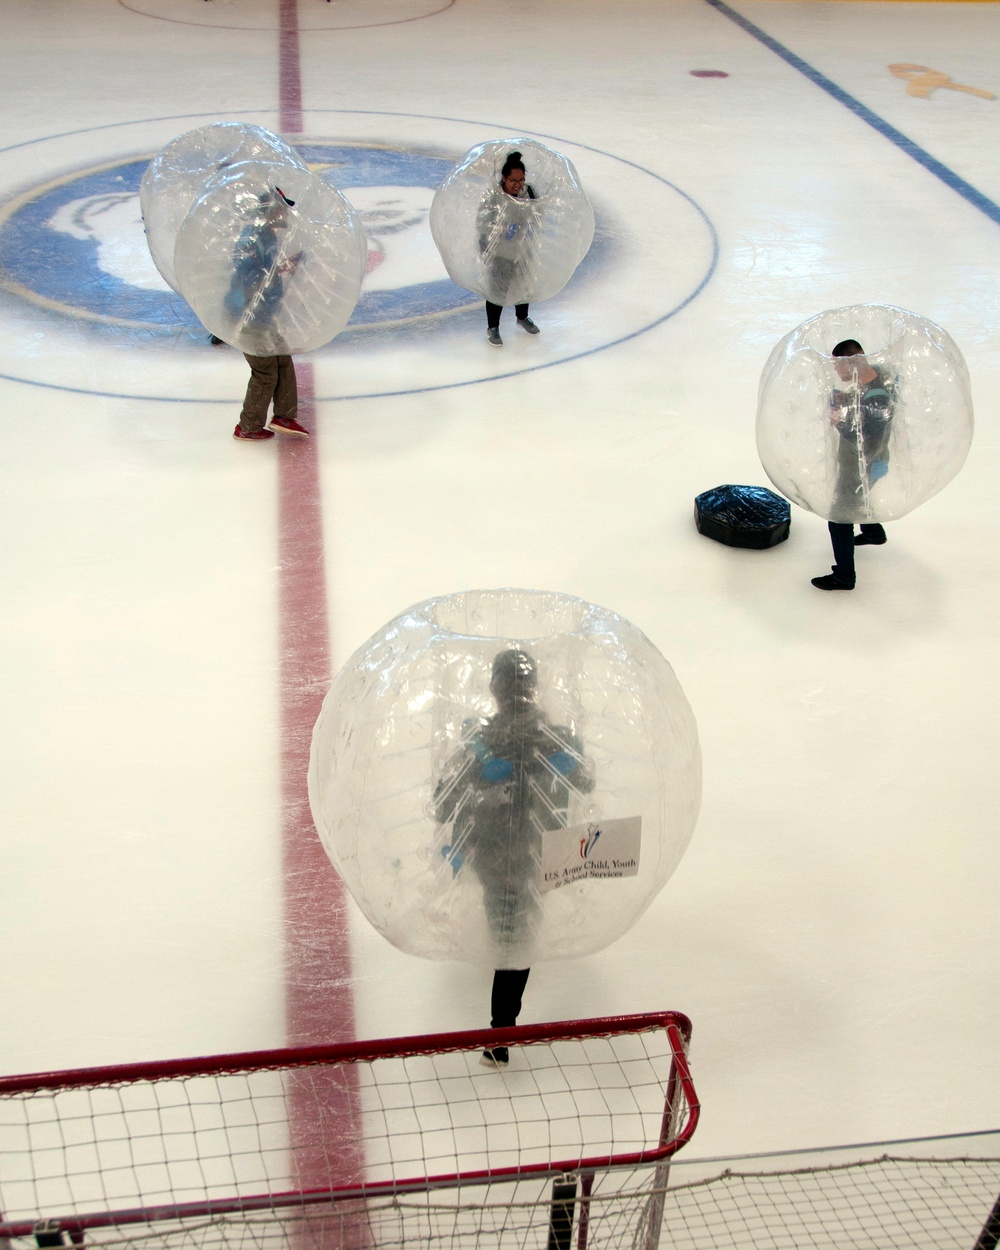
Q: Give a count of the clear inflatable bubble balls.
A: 5